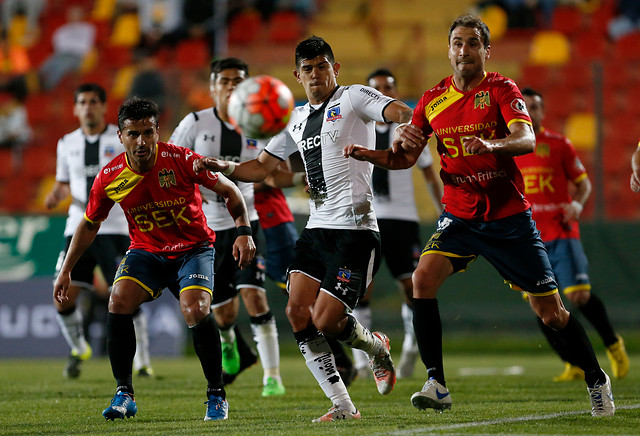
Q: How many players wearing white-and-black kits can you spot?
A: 4